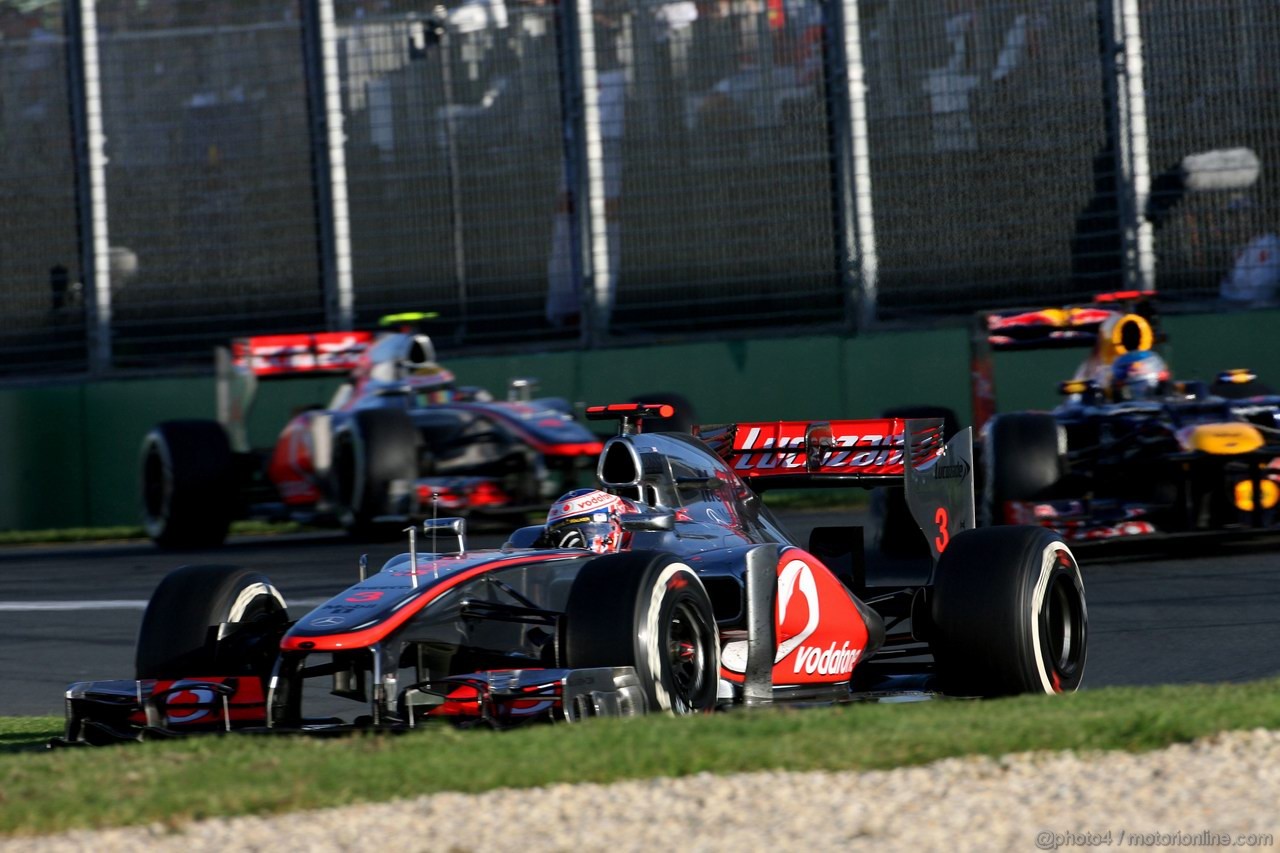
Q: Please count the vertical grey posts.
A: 5